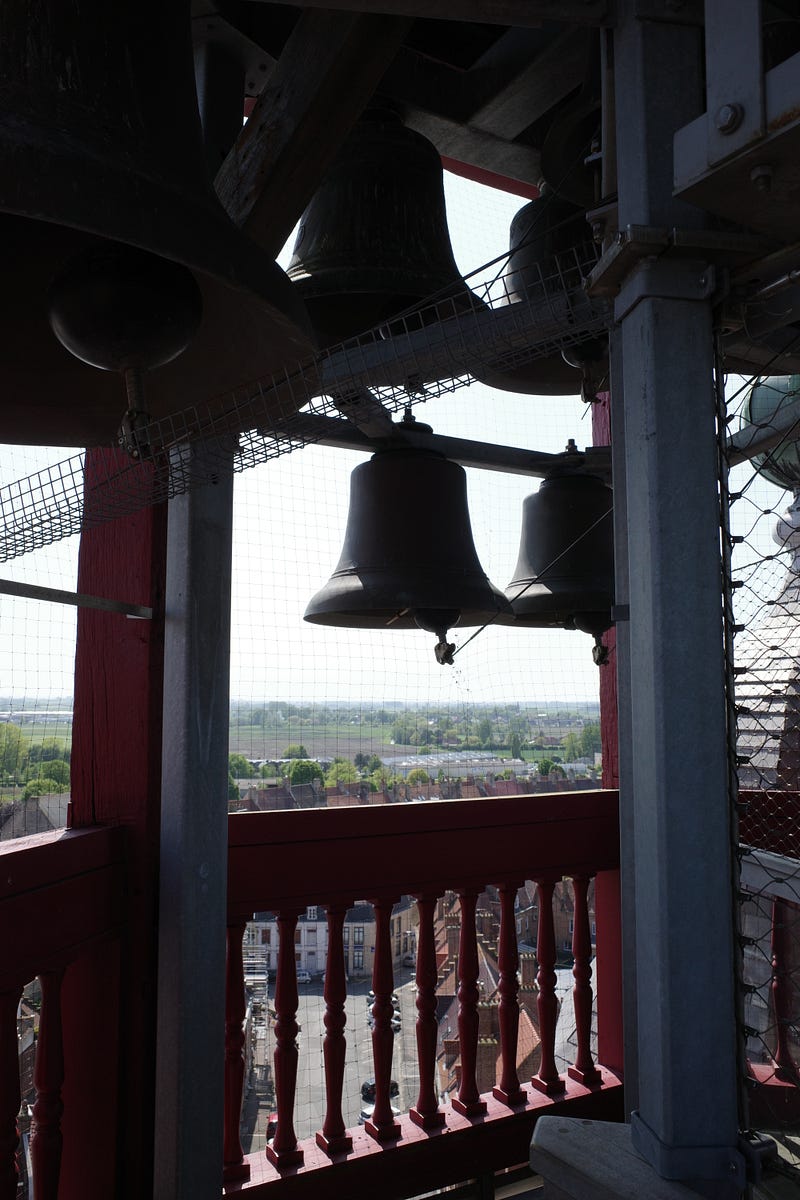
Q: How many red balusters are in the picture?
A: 12